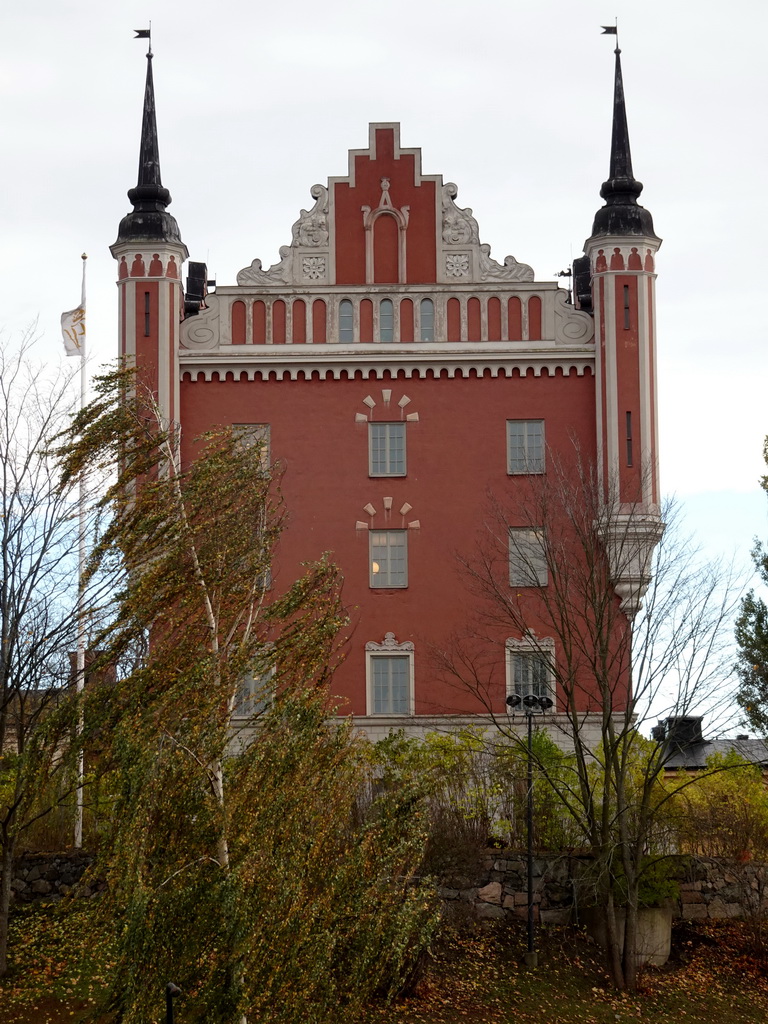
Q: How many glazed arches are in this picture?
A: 3